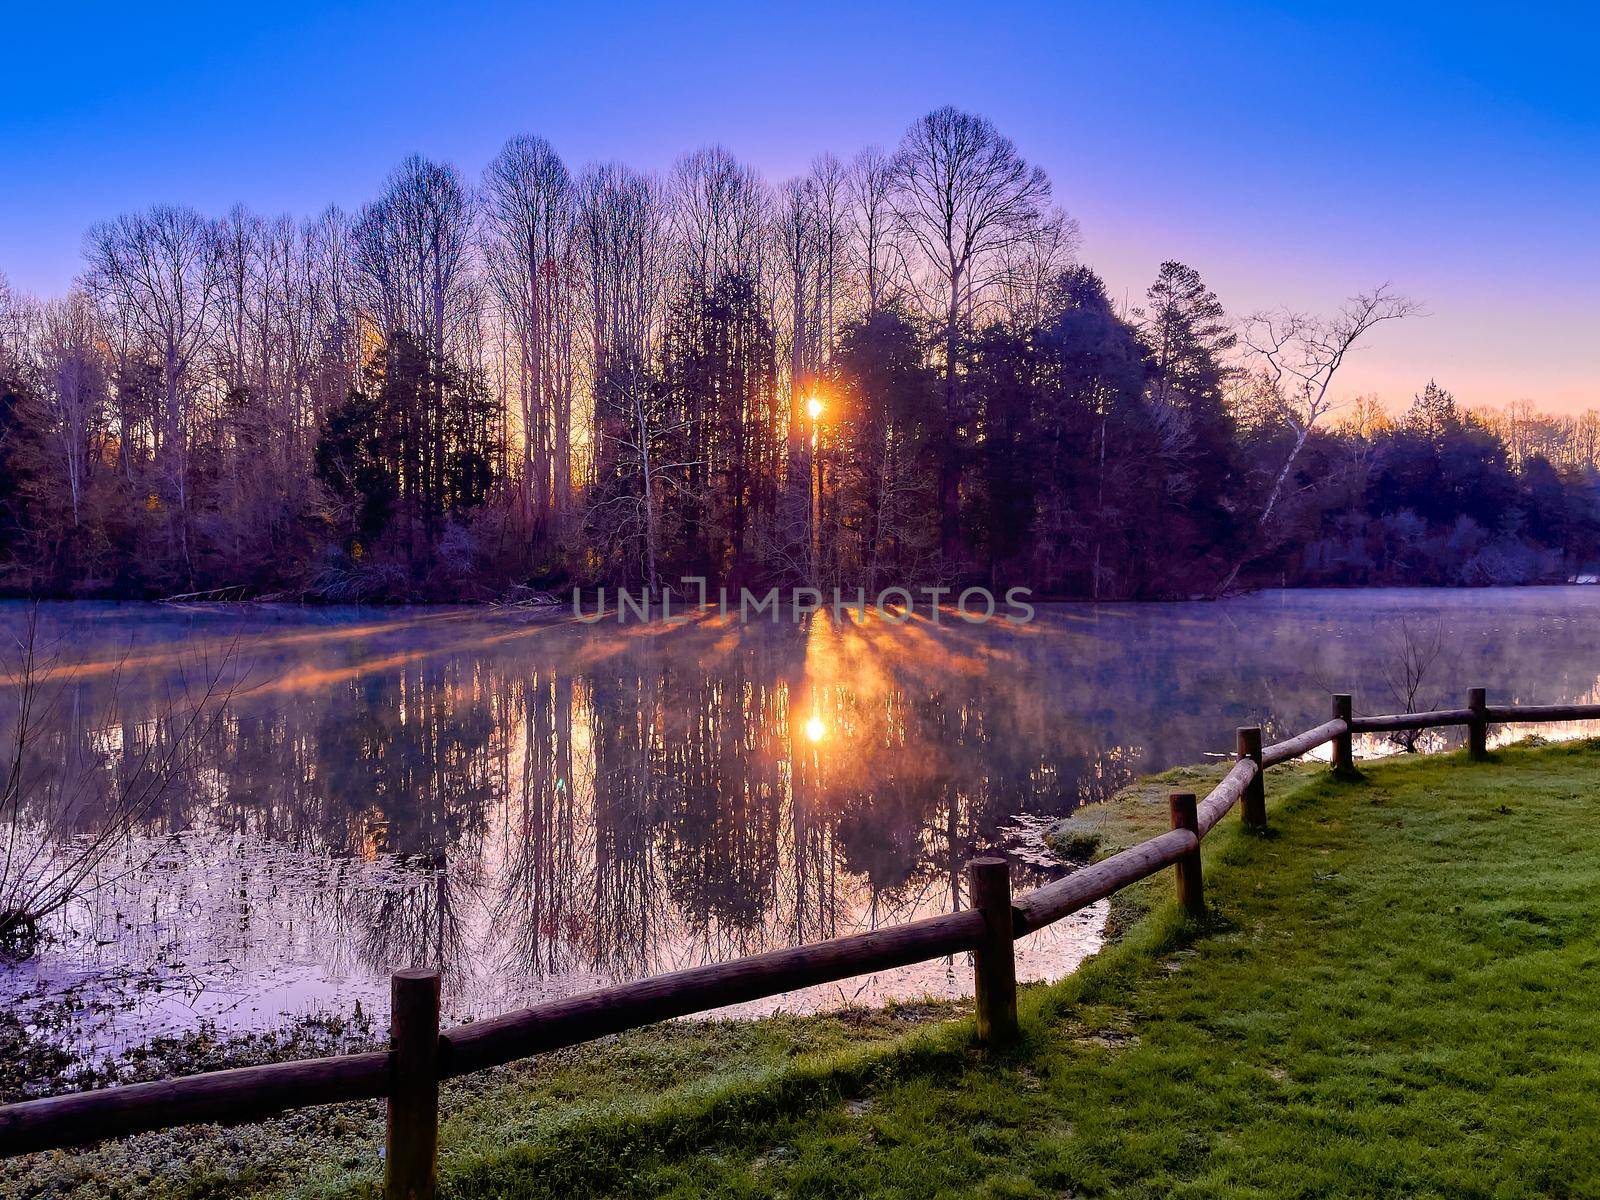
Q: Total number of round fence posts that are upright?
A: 6